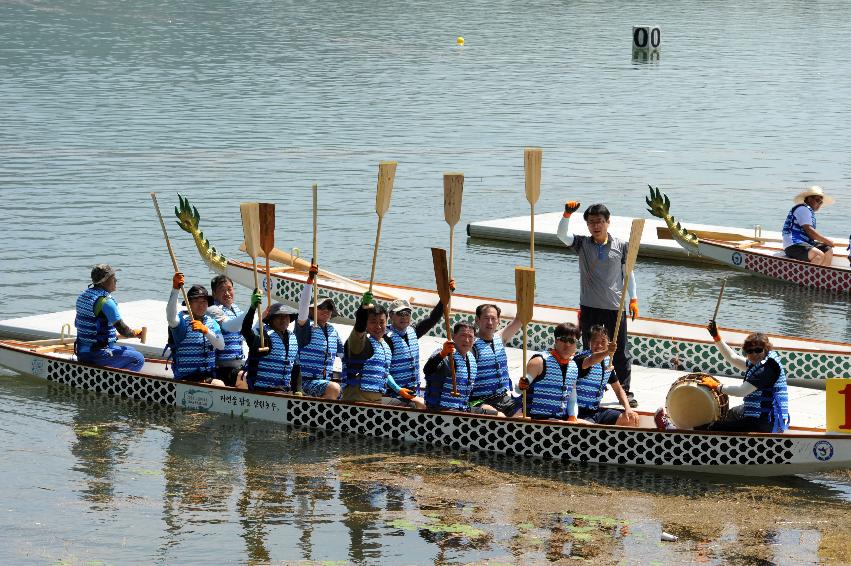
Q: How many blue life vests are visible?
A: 13